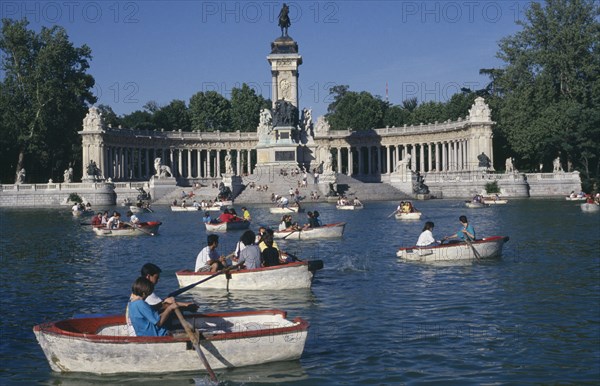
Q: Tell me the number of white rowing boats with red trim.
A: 6